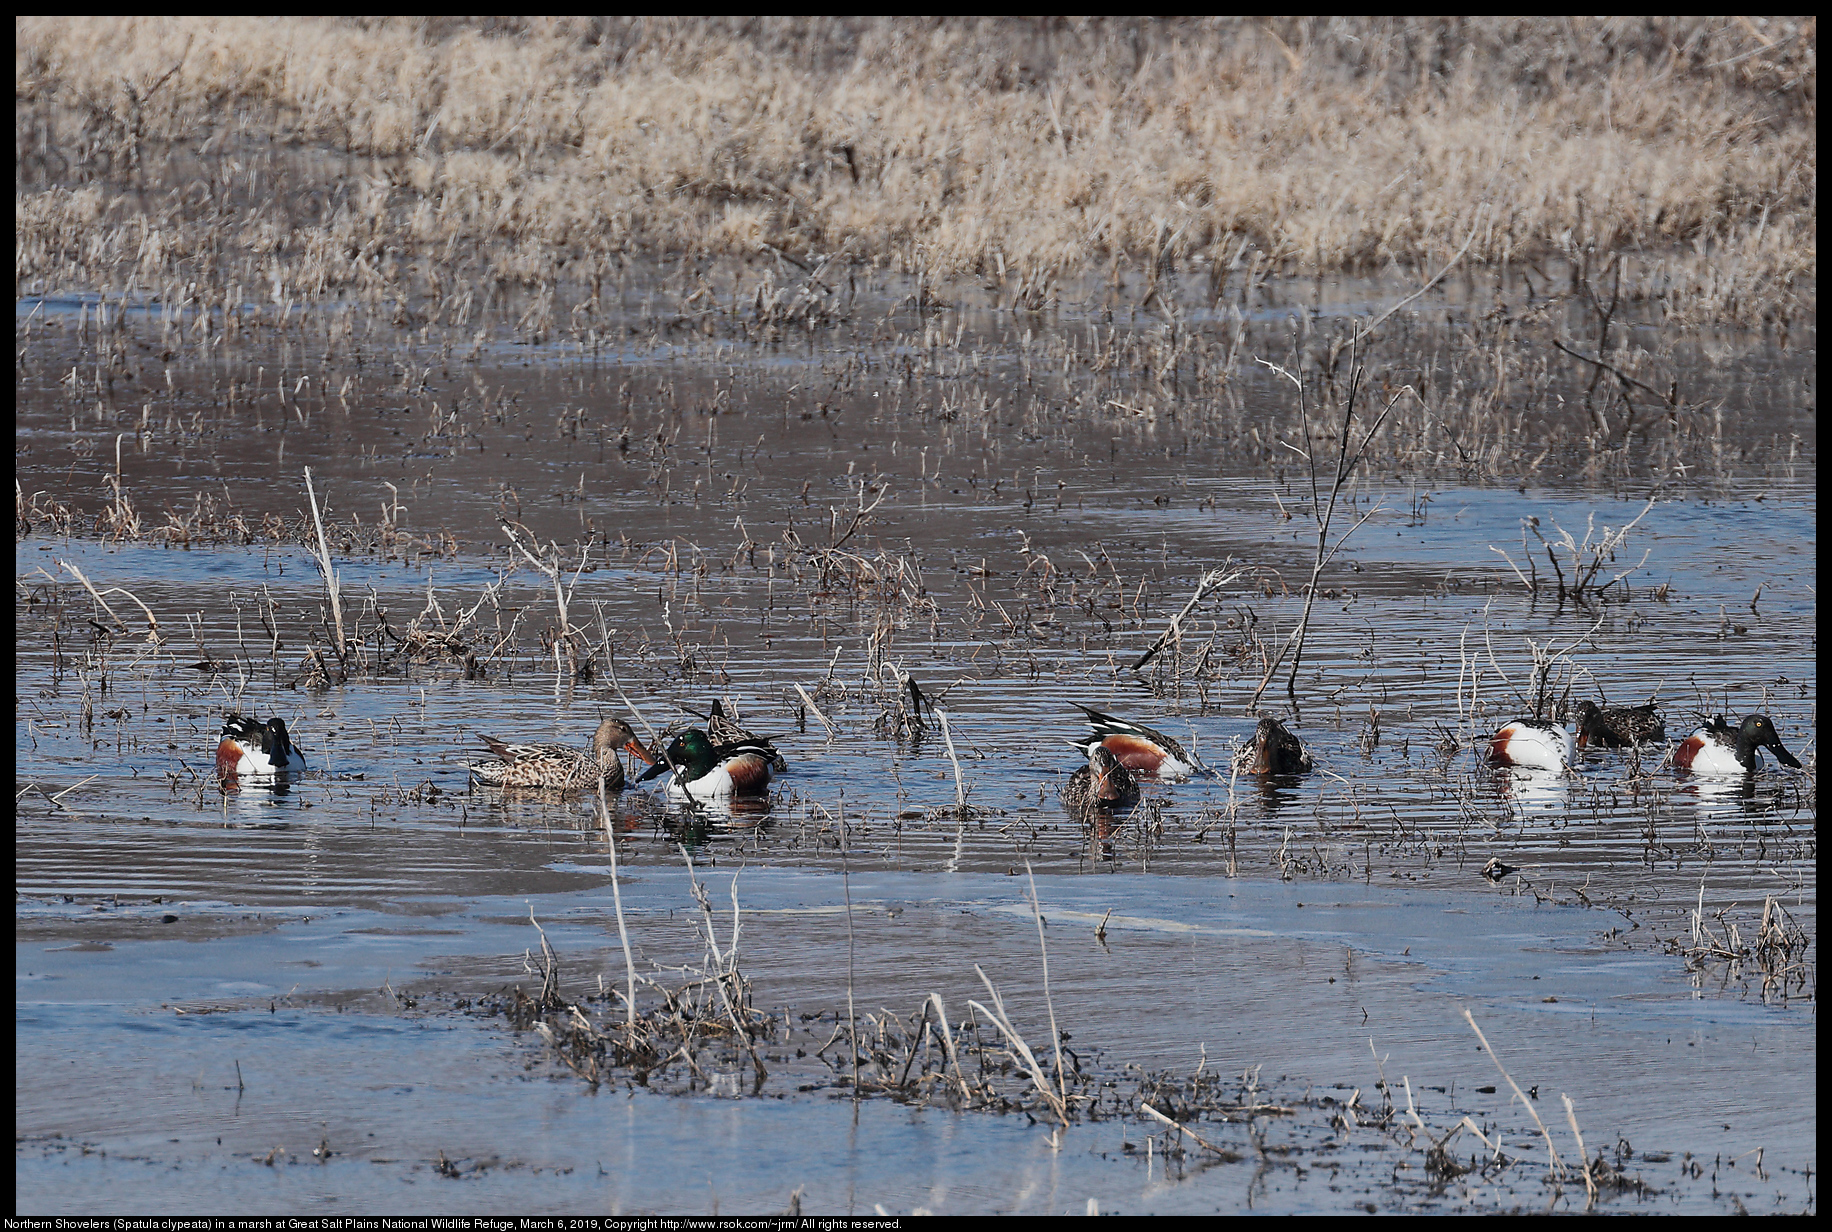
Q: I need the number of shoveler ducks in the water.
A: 10